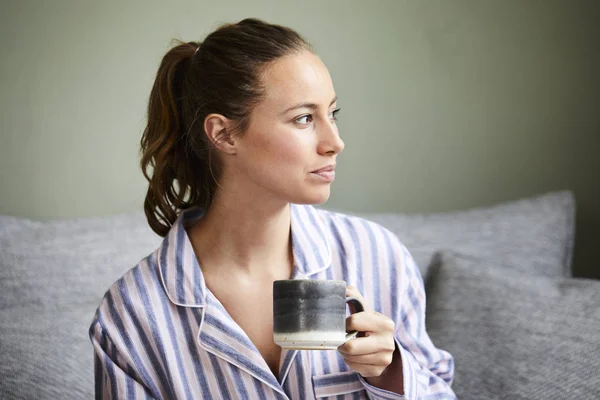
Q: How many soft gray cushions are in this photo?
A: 3